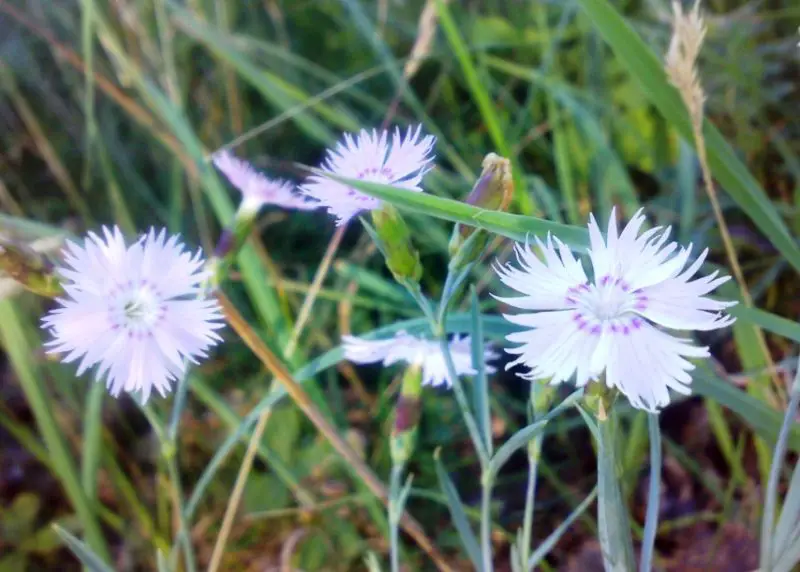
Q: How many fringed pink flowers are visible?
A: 5